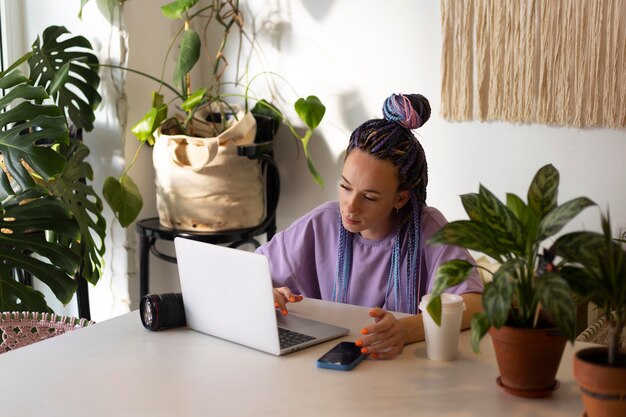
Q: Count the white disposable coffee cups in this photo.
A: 1